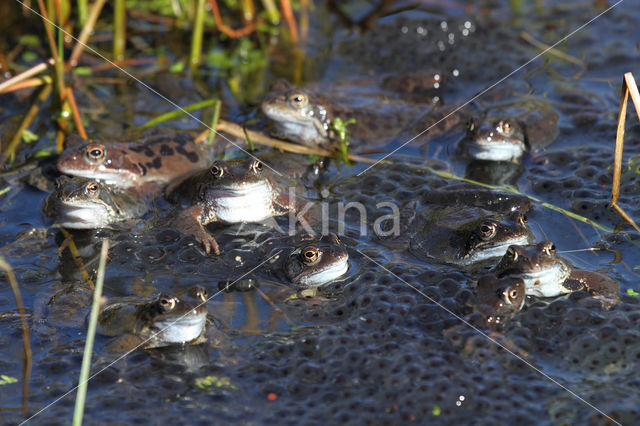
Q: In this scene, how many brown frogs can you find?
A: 10